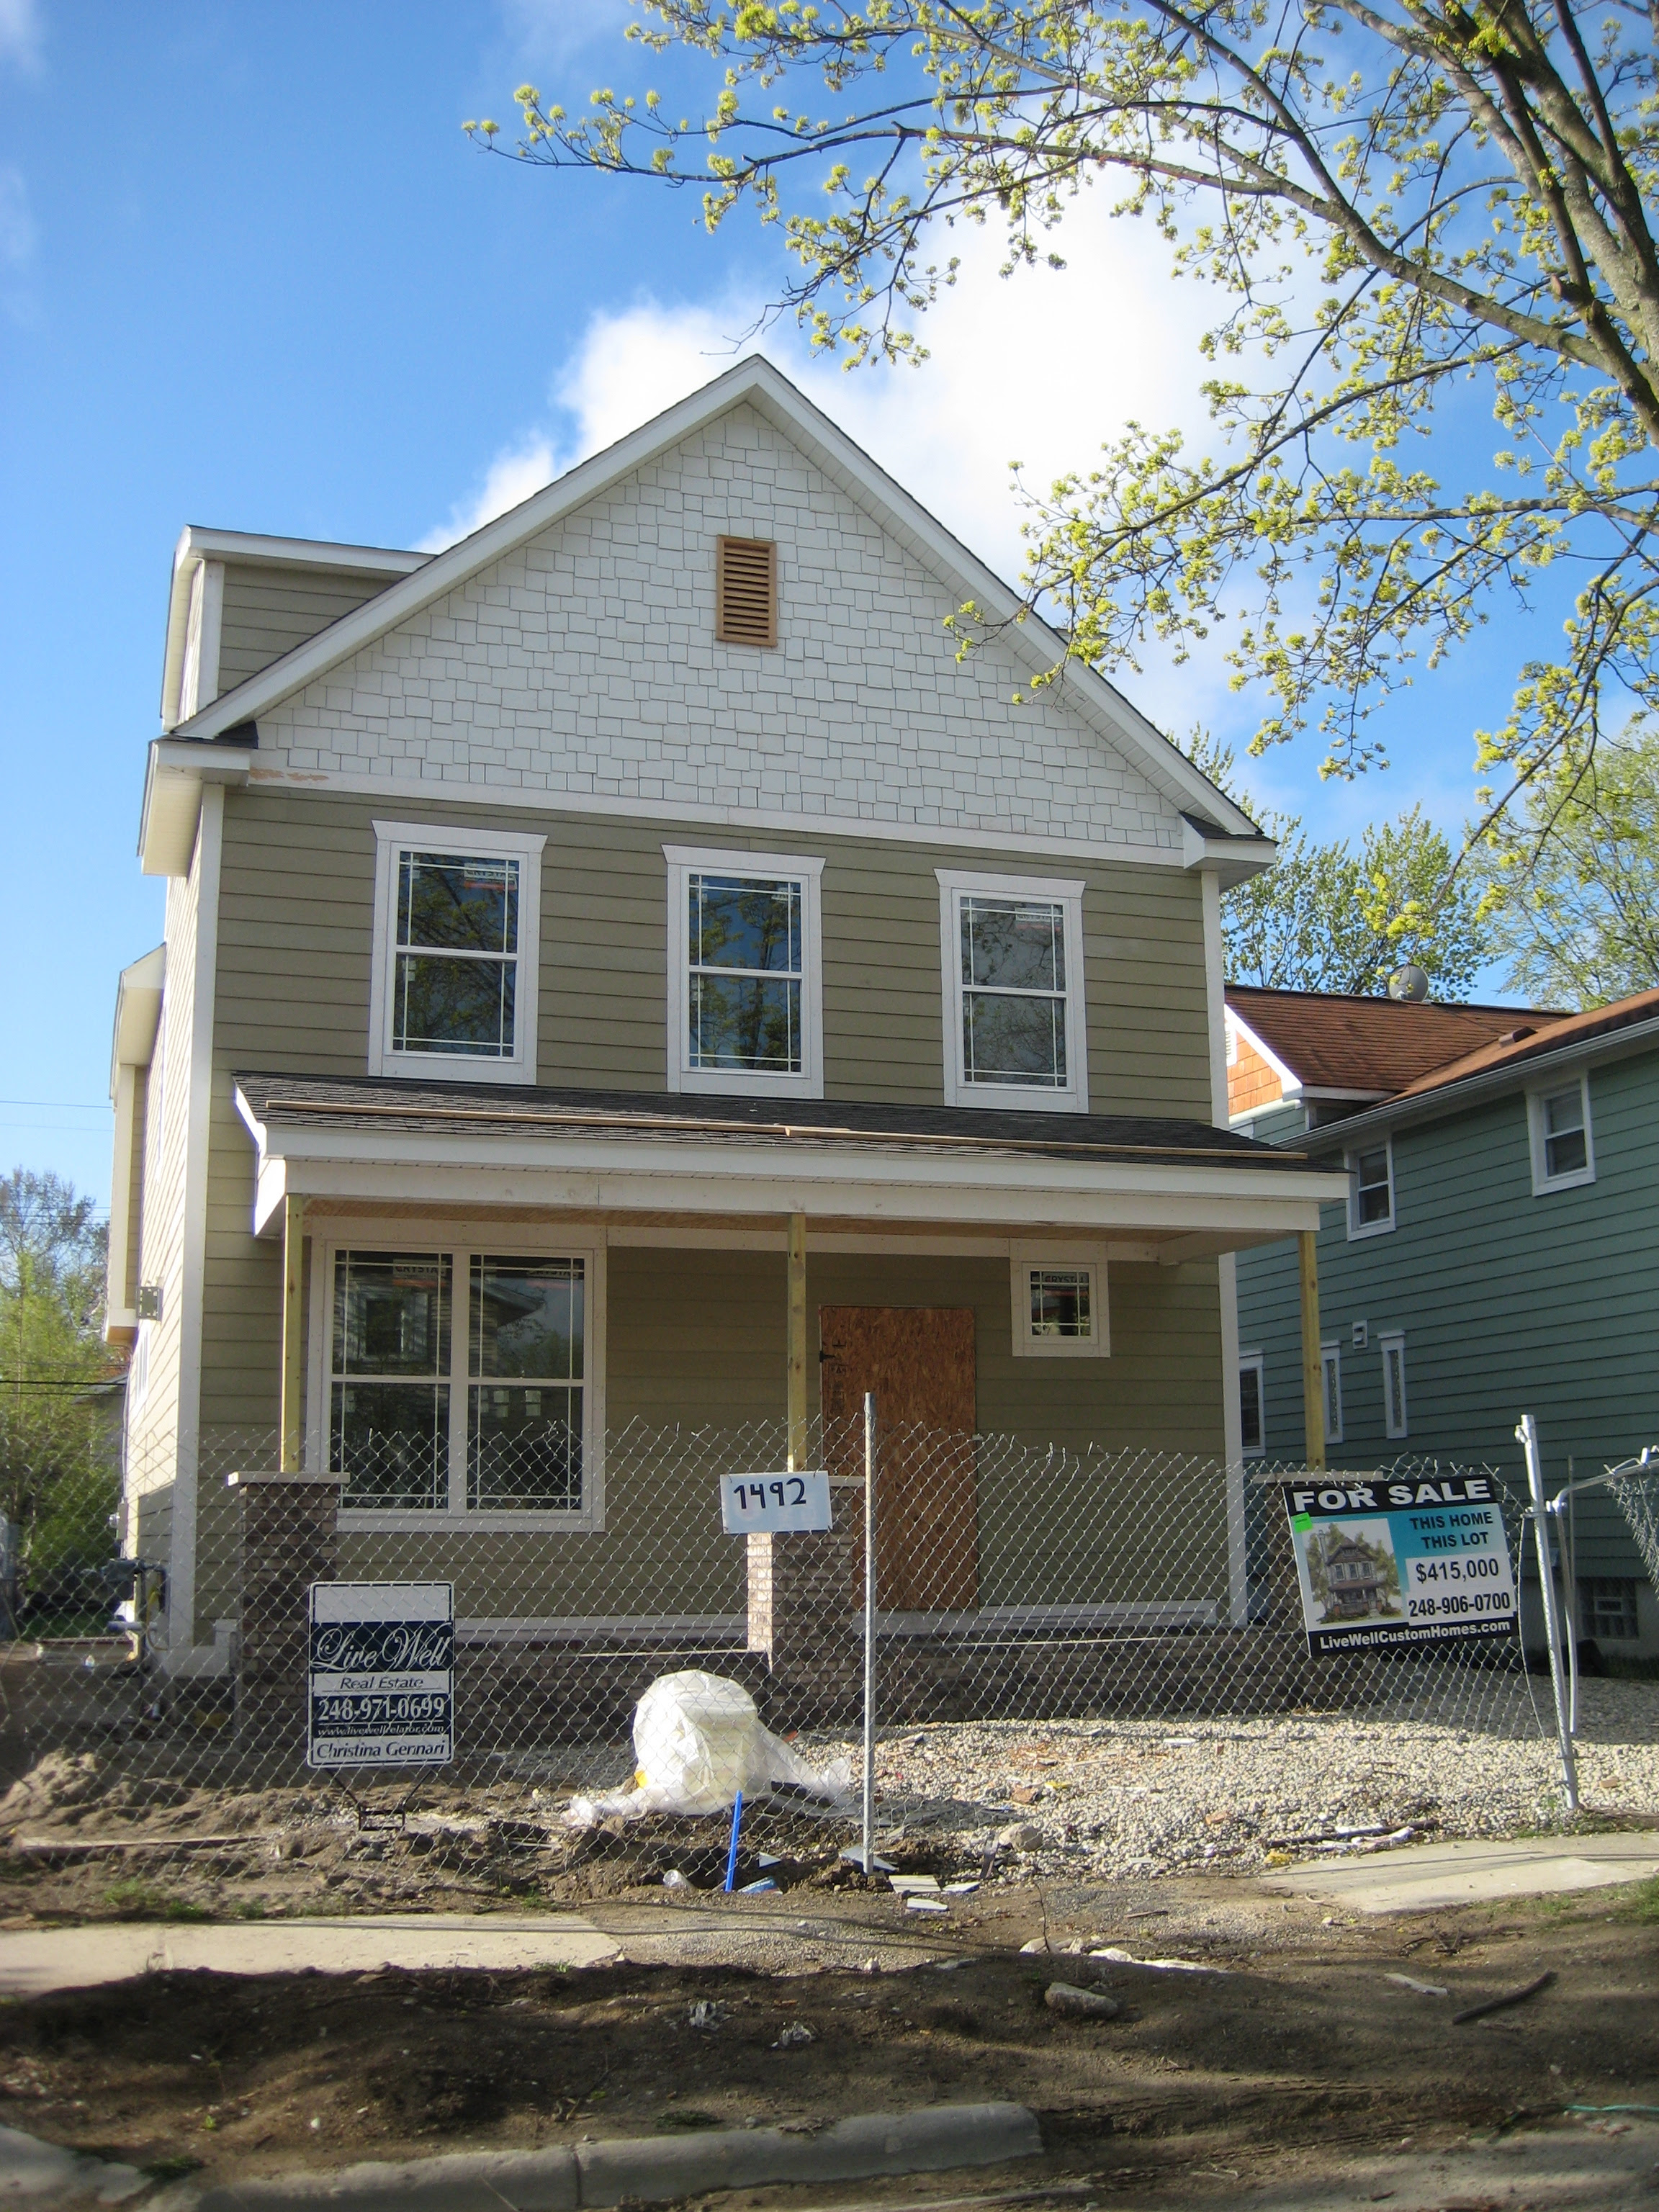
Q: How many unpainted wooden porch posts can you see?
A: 3